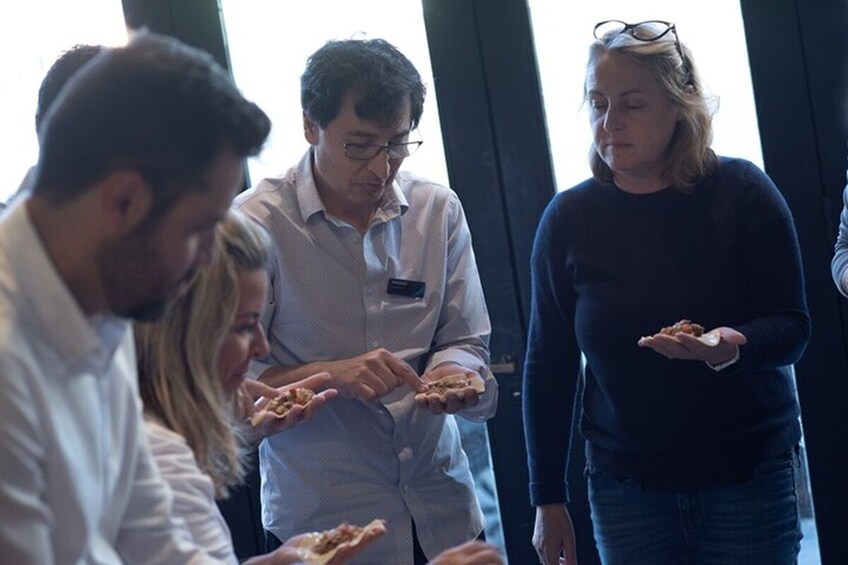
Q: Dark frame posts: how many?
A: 3